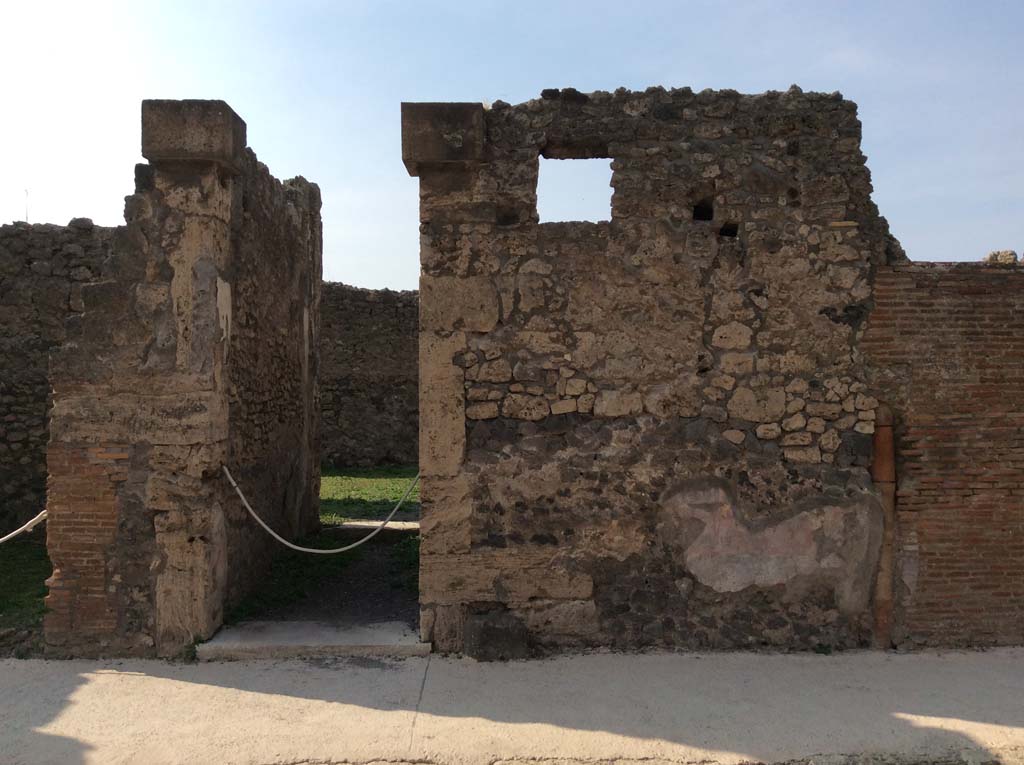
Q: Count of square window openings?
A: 1